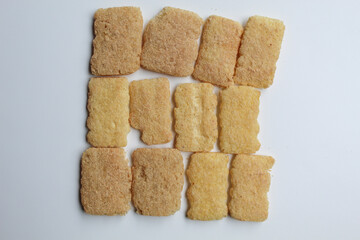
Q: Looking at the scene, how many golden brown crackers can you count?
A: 12